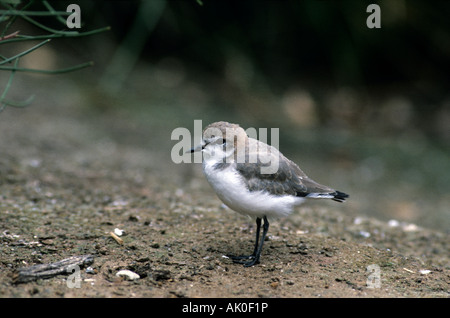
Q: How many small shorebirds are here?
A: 1